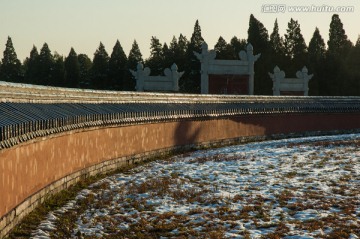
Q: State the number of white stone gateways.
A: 3